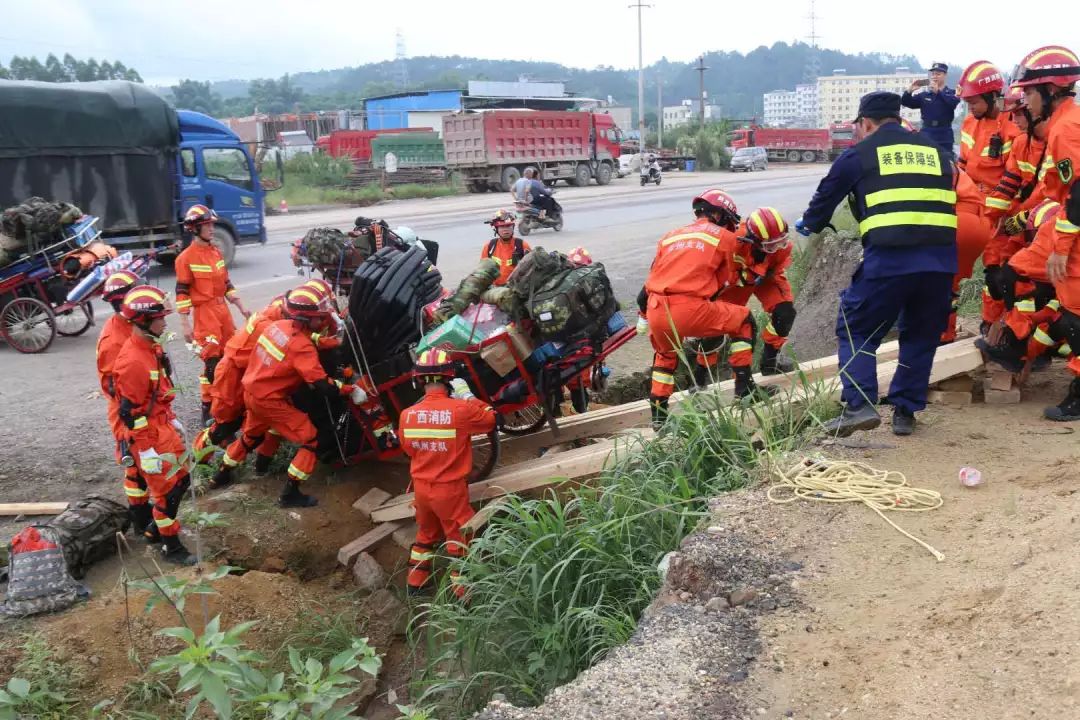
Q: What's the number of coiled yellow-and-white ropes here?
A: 1